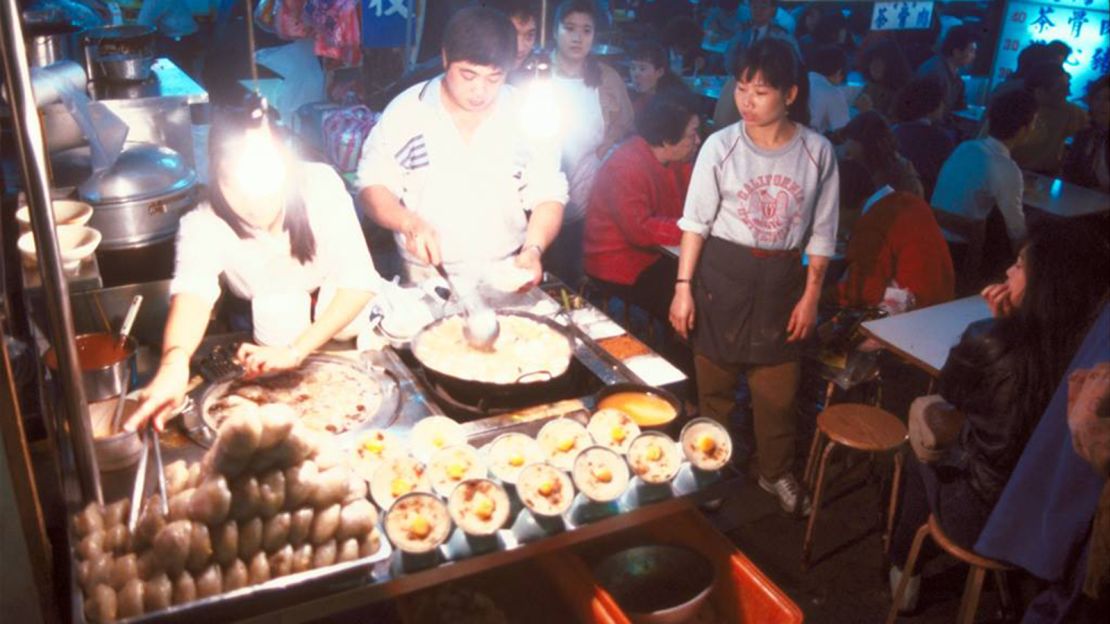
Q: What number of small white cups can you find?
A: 13